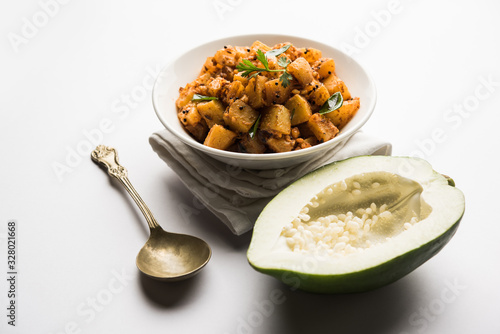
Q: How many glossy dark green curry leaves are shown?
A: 4